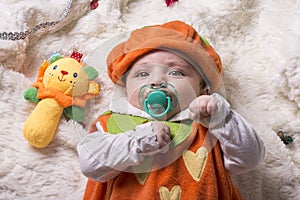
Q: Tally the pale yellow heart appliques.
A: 3